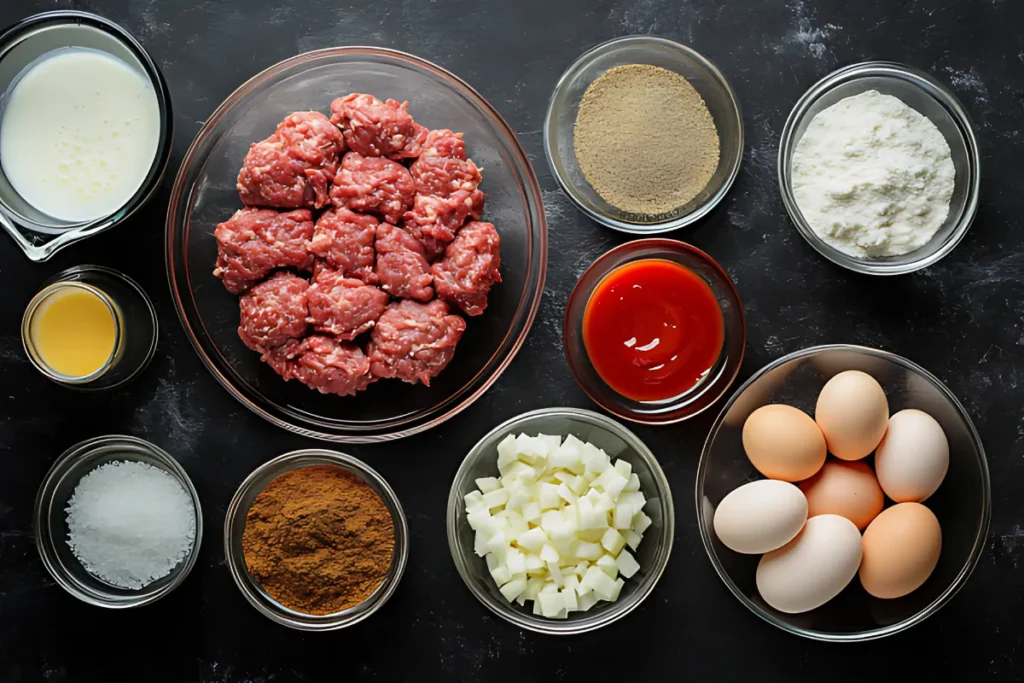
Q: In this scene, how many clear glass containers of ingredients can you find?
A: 10